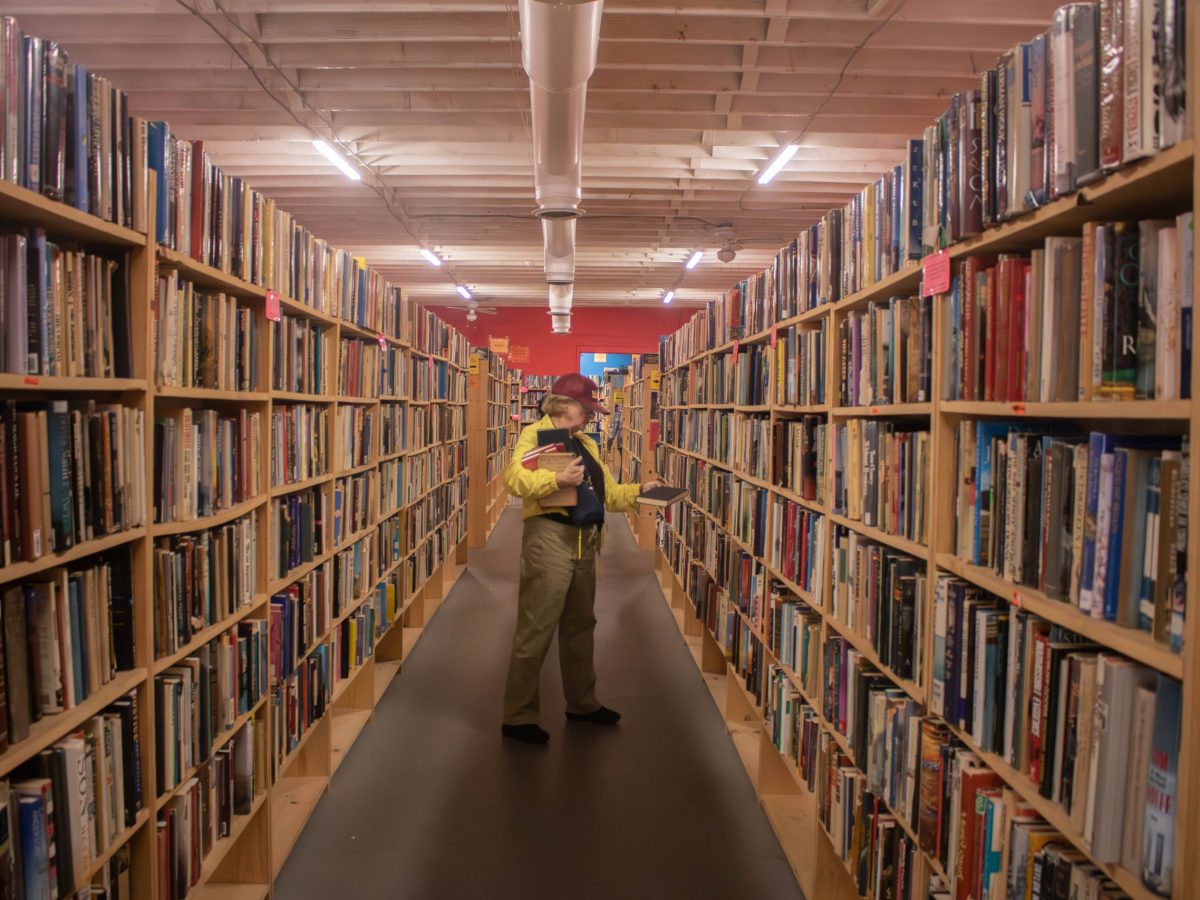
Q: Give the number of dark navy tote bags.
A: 1